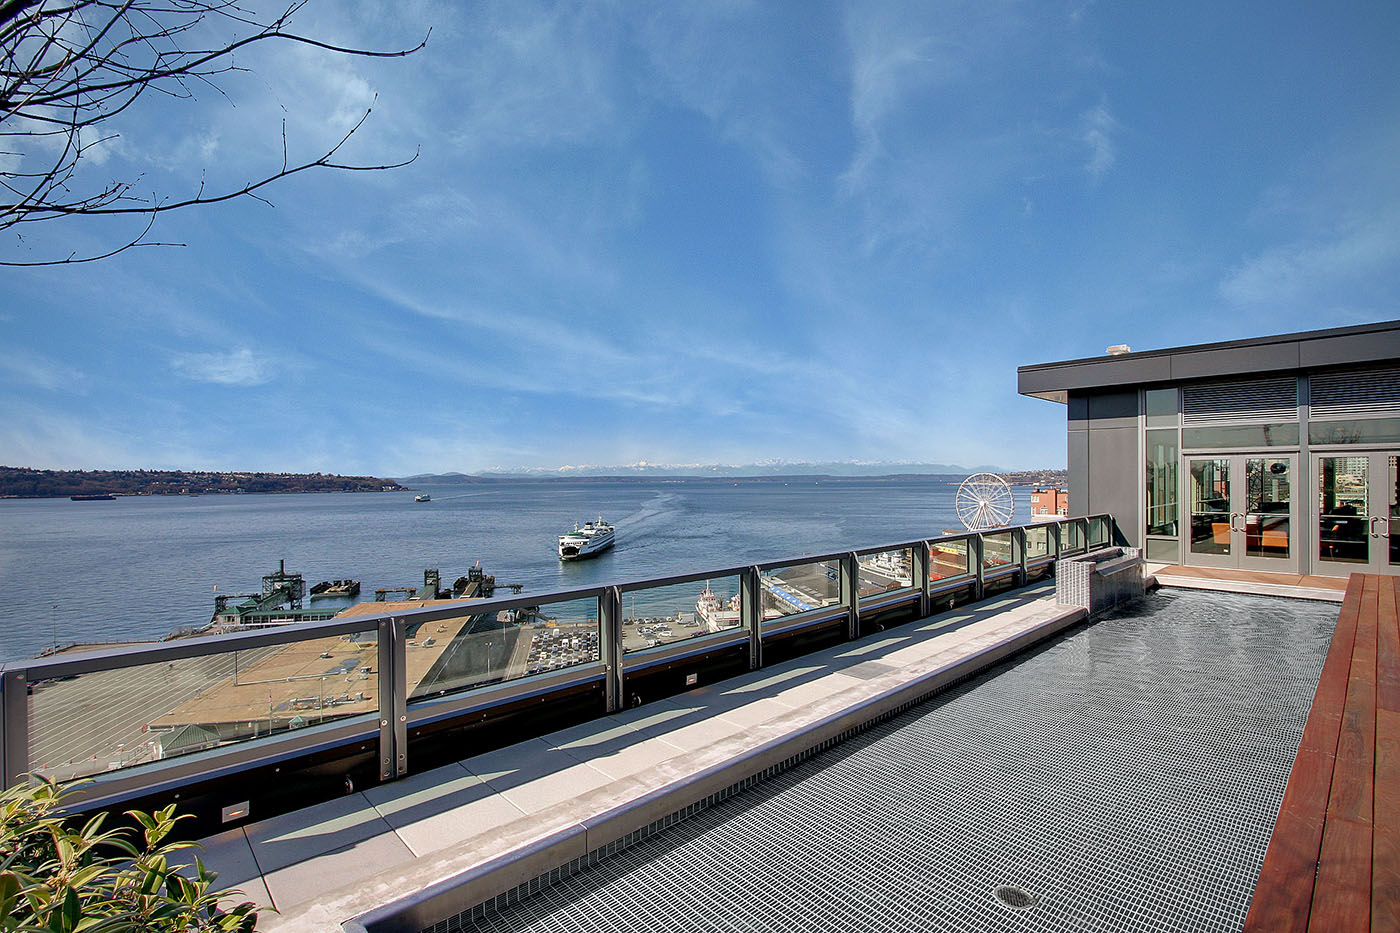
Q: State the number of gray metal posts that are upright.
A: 11